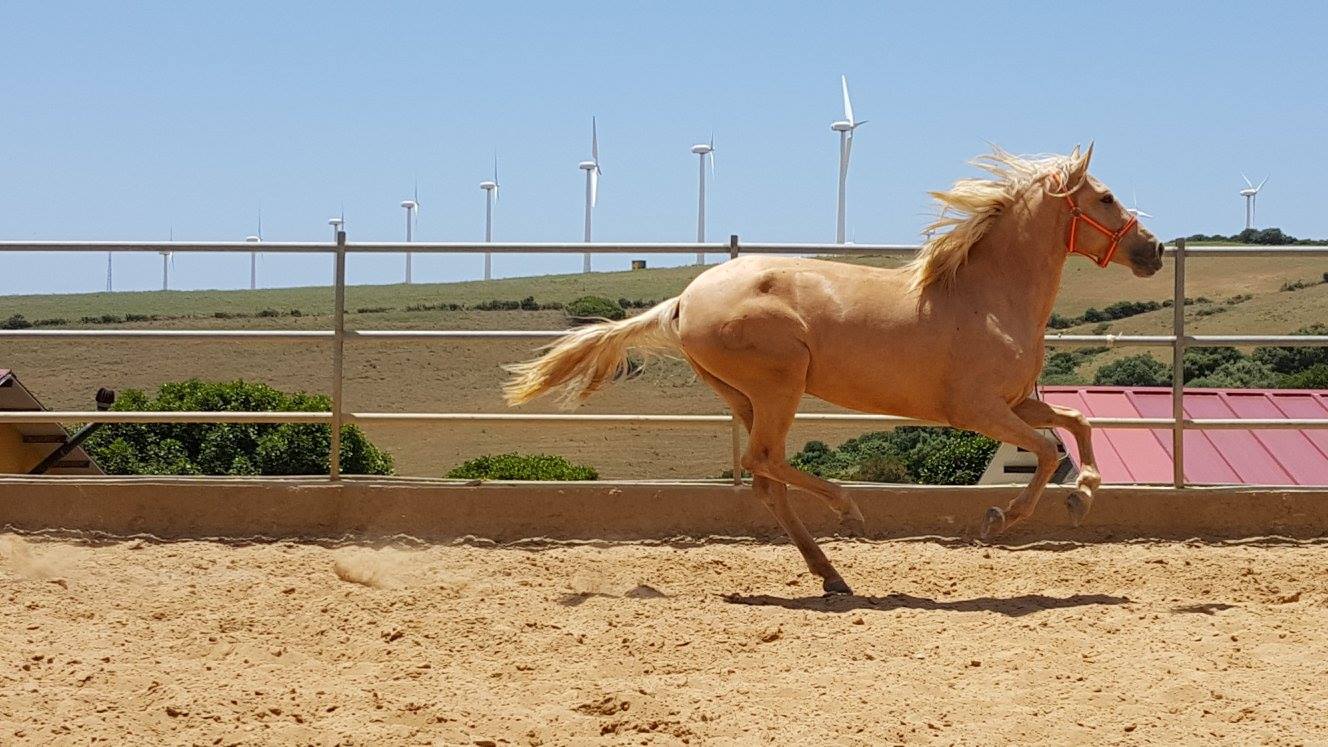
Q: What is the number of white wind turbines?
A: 10